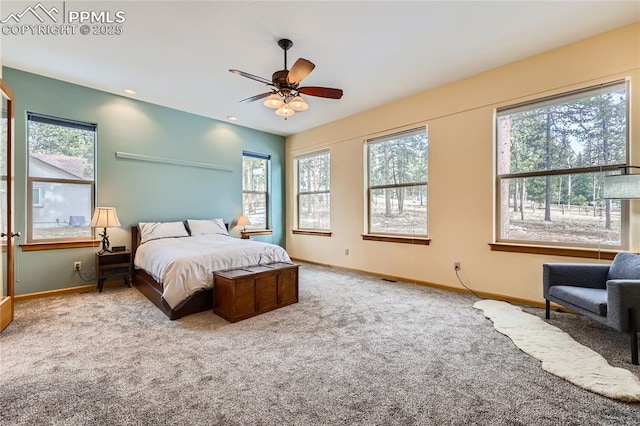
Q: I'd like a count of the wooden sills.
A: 5